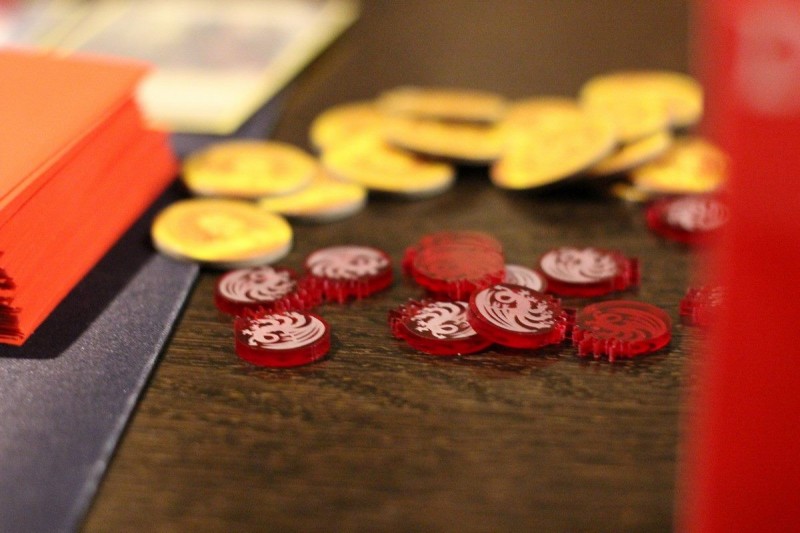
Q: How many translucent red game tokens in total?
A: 11